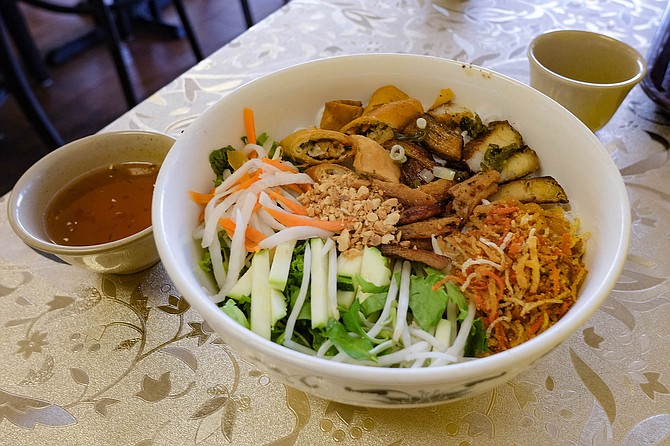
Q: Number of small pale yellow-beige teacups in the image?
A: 1